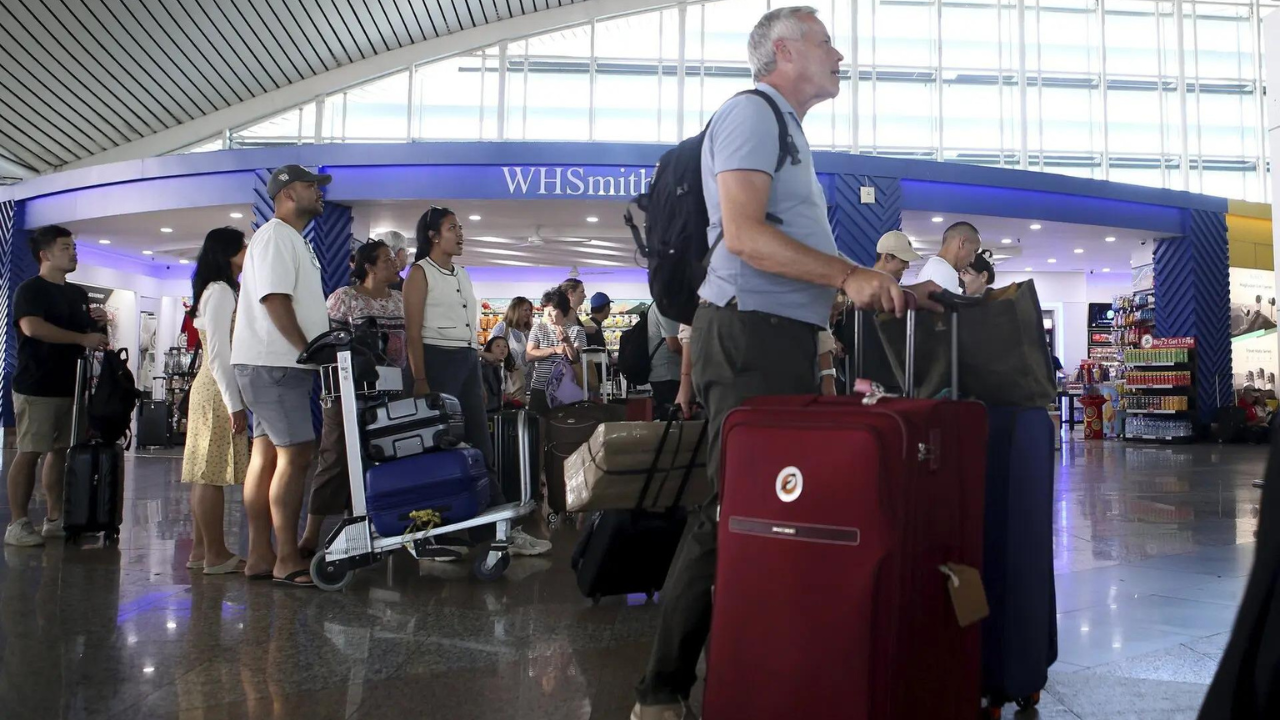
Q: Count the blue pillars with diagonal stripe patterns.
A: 4